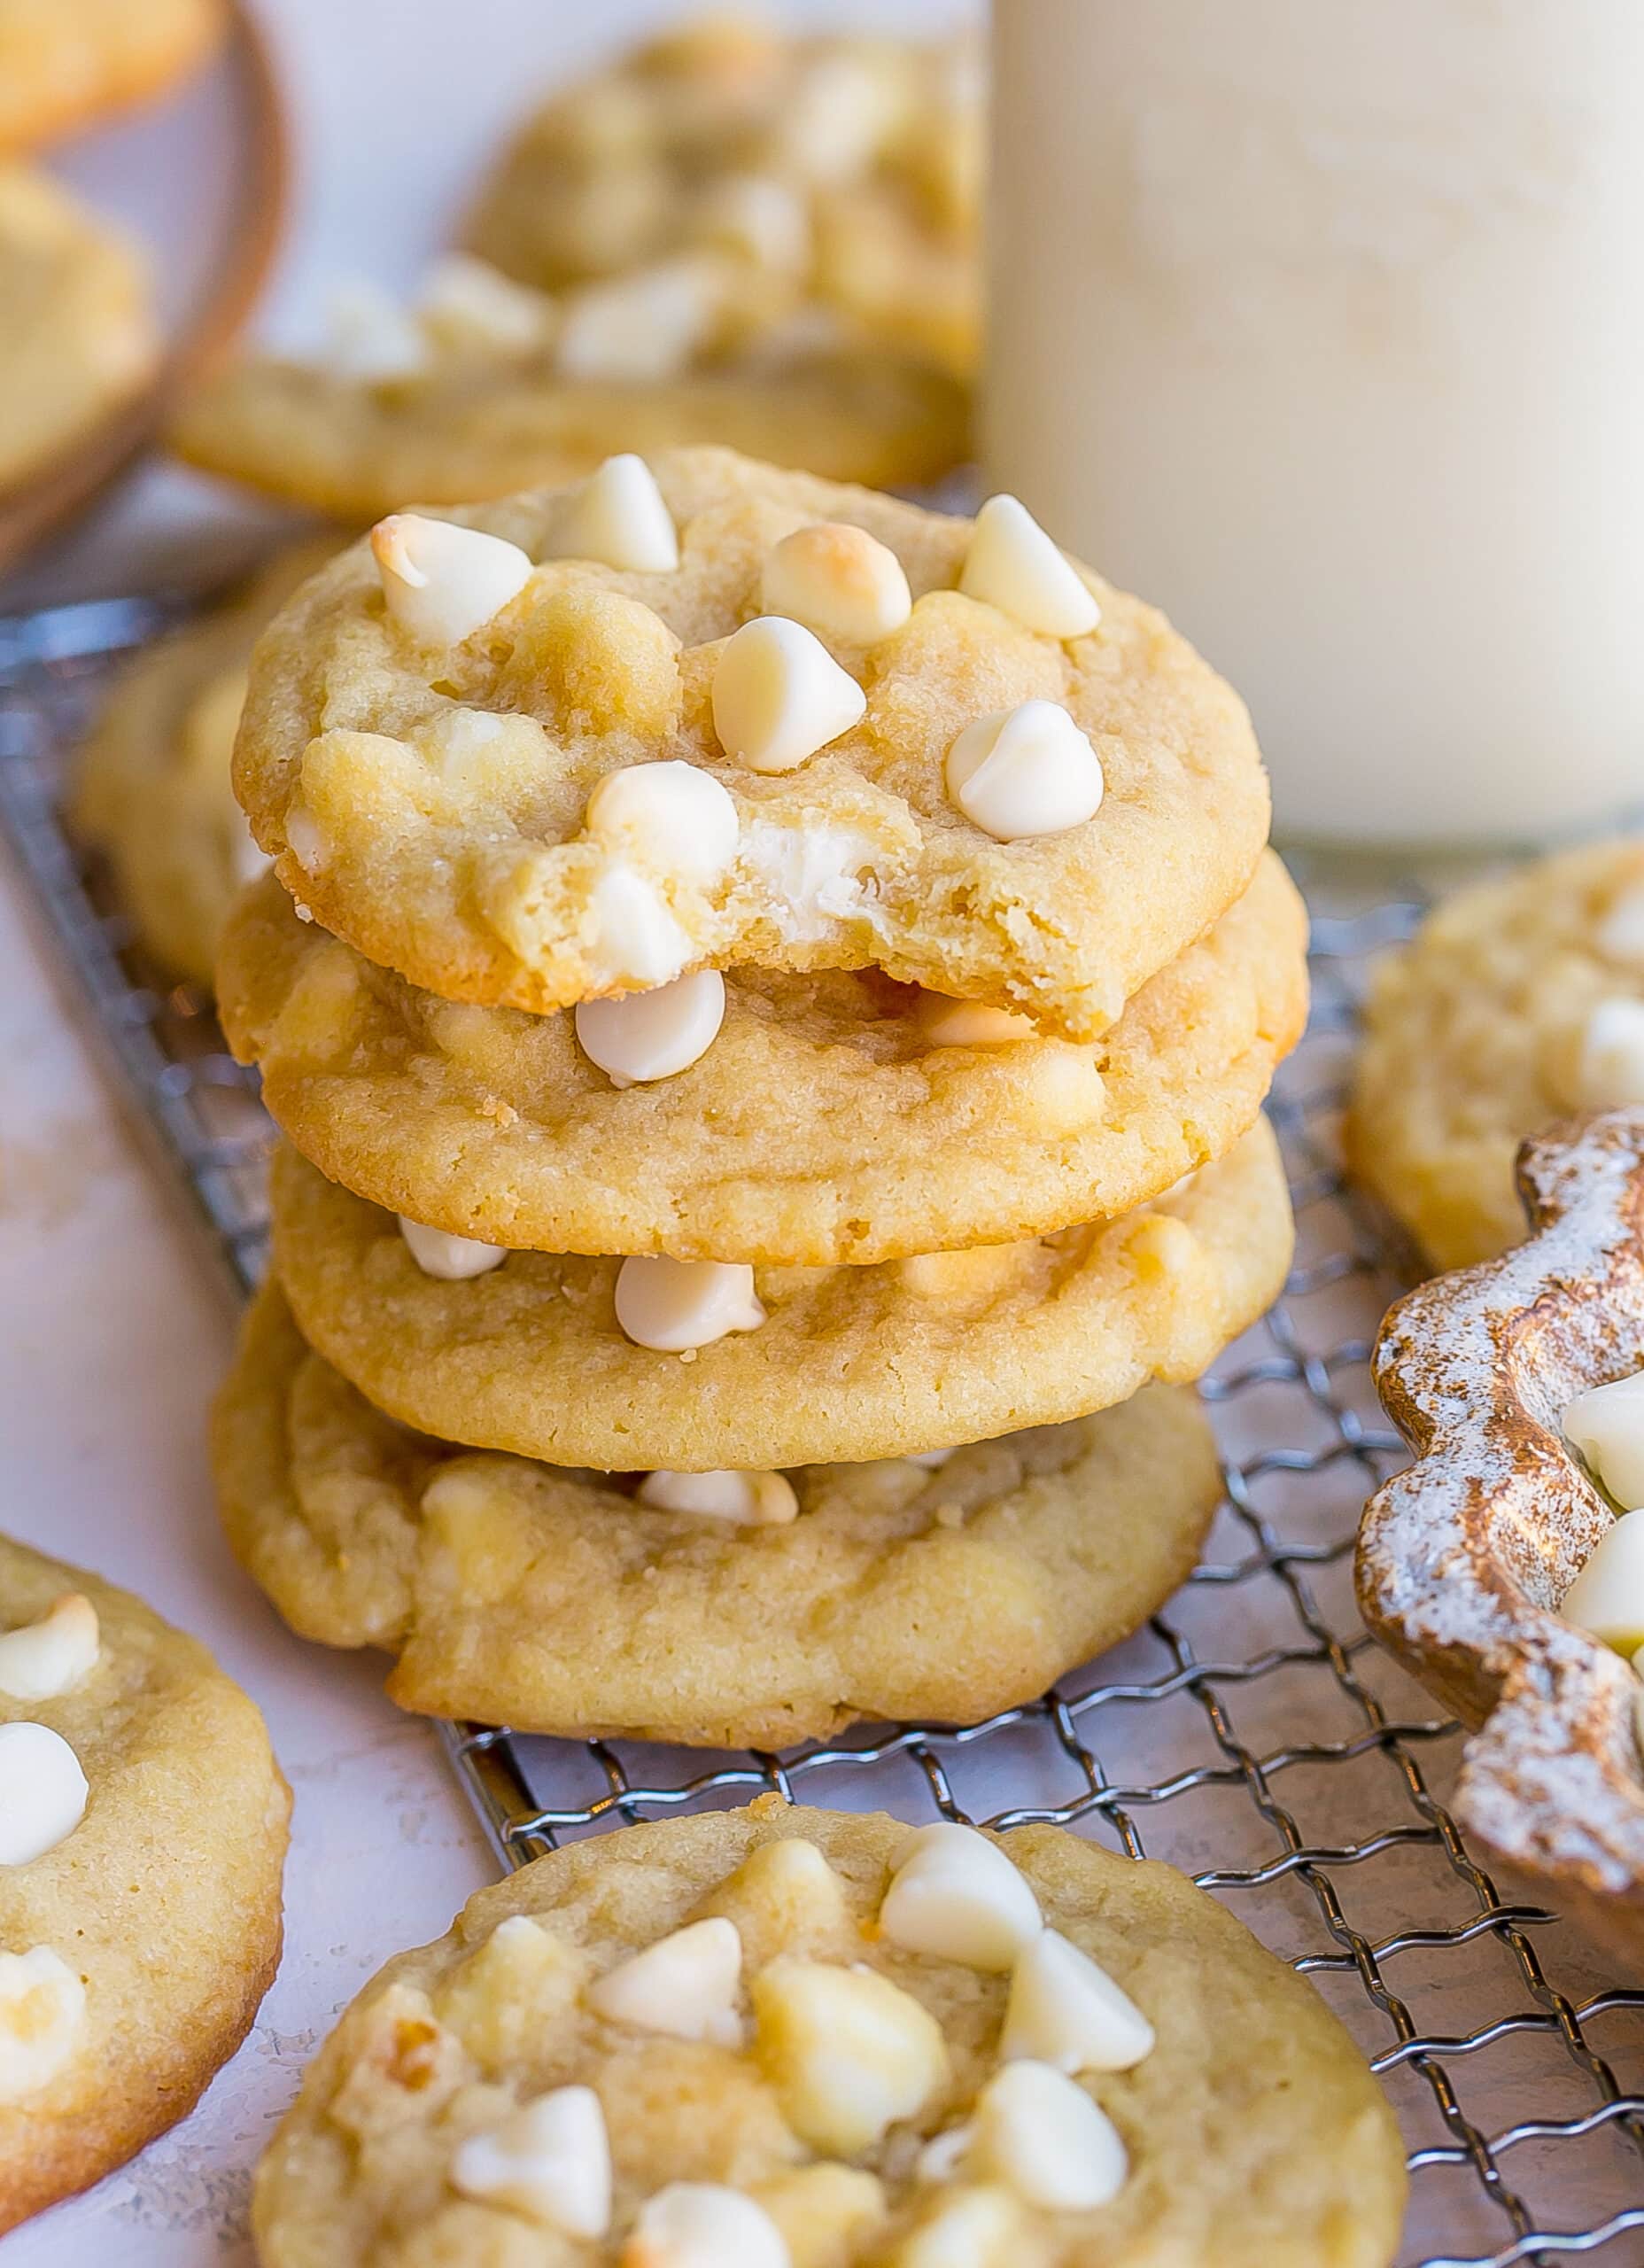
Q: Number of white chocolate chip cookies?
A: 12